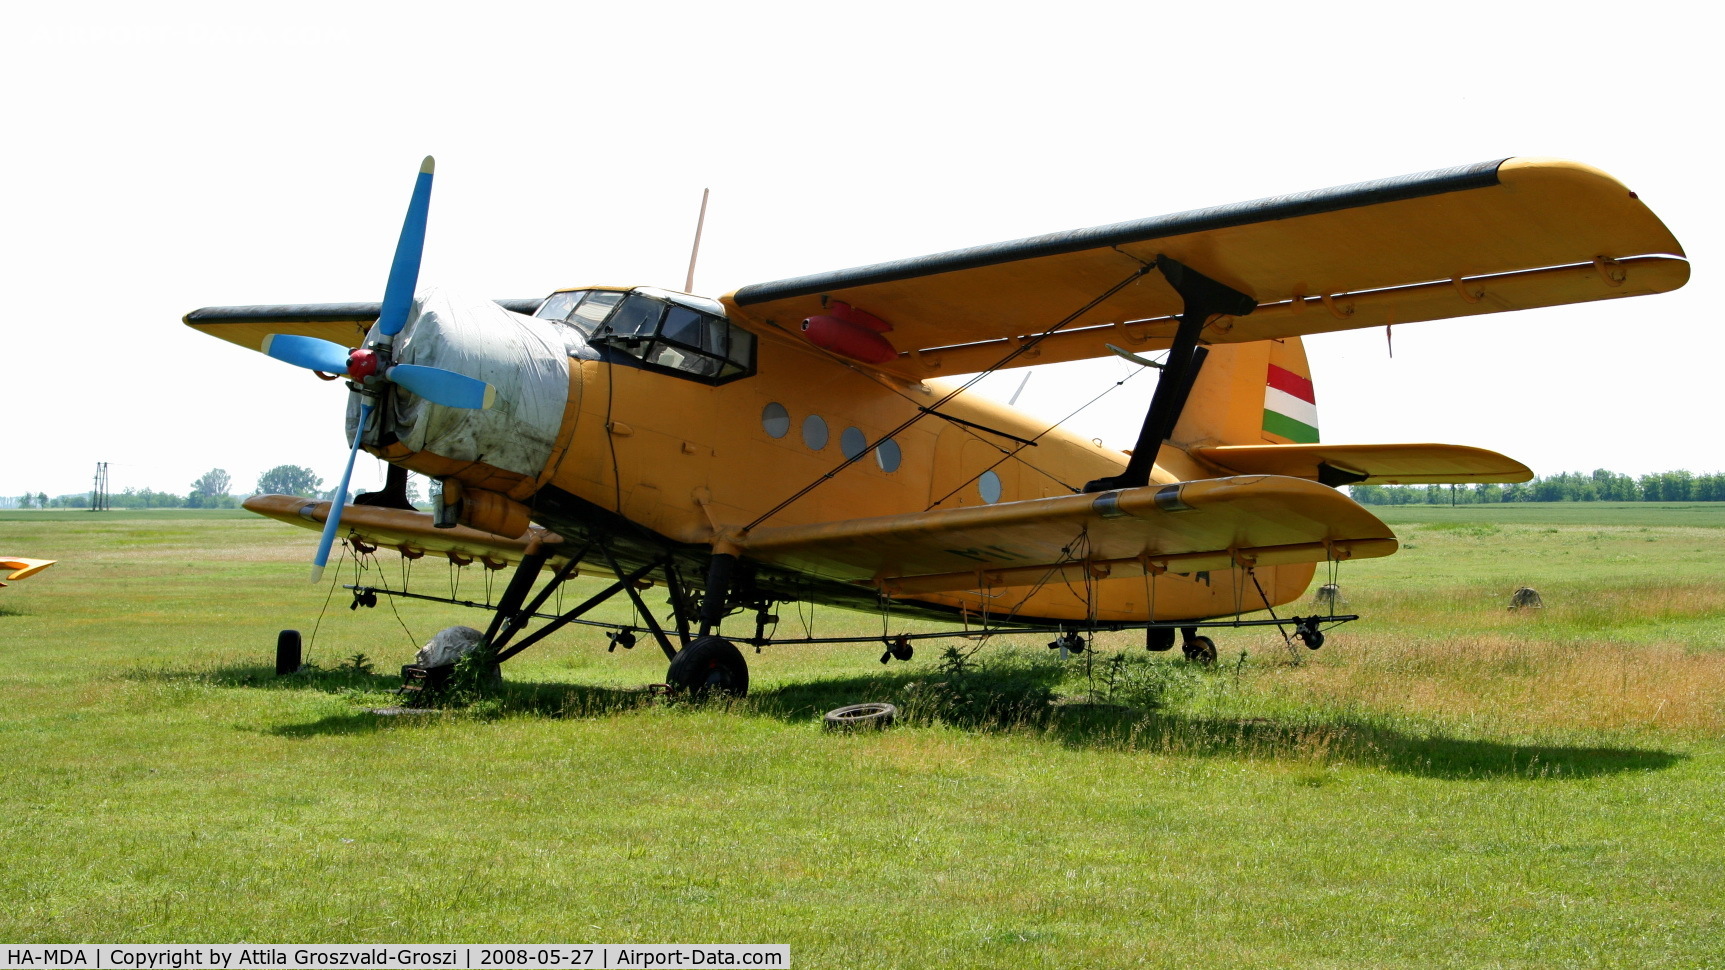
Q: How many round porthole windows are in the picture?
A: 5